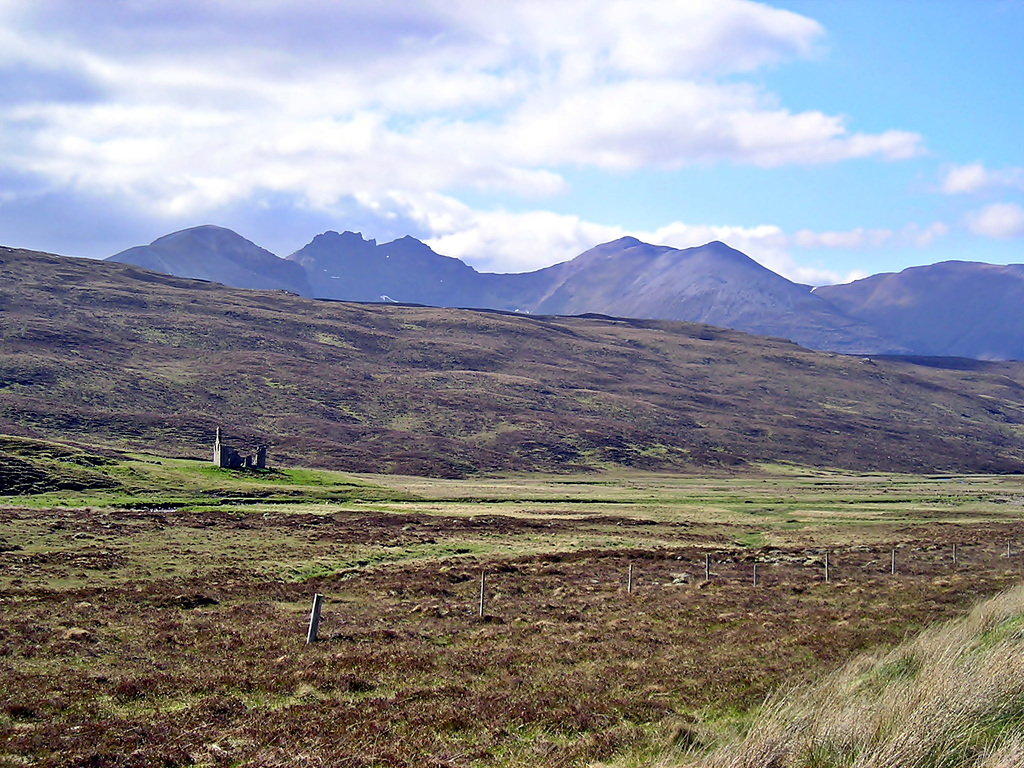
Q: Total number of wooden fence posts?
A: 9